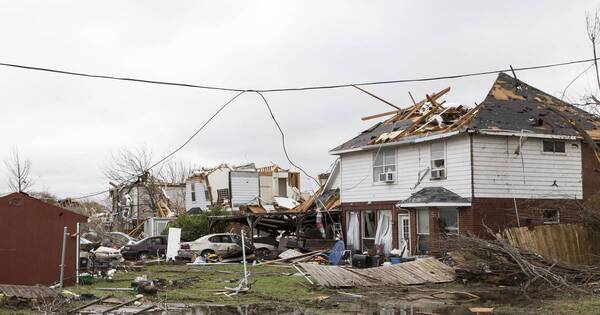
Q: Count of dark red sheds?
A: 1